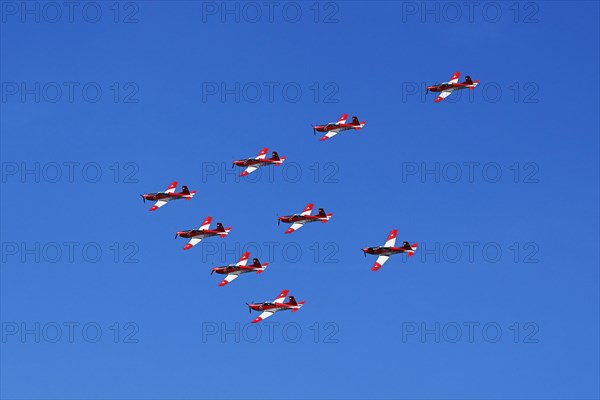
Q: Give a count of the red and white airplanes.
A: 9